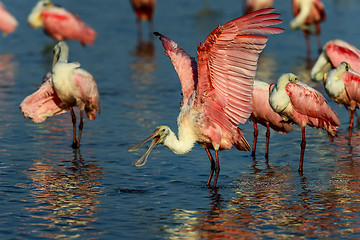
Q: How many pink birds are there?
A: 11